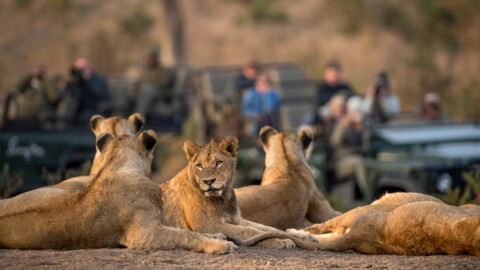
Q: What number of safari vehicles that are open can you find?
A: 2